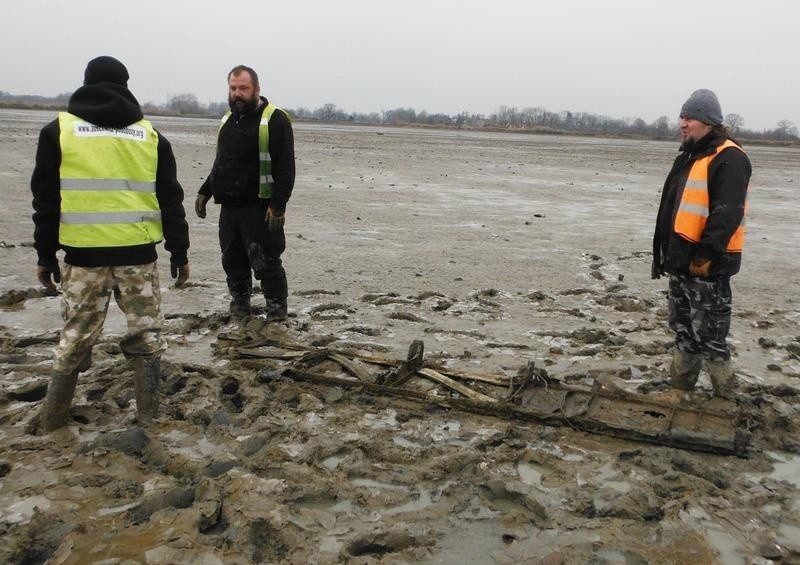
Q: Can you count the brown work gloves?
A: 5